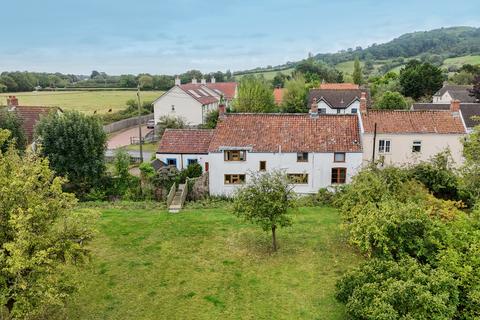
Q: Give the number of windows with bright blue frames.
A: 2